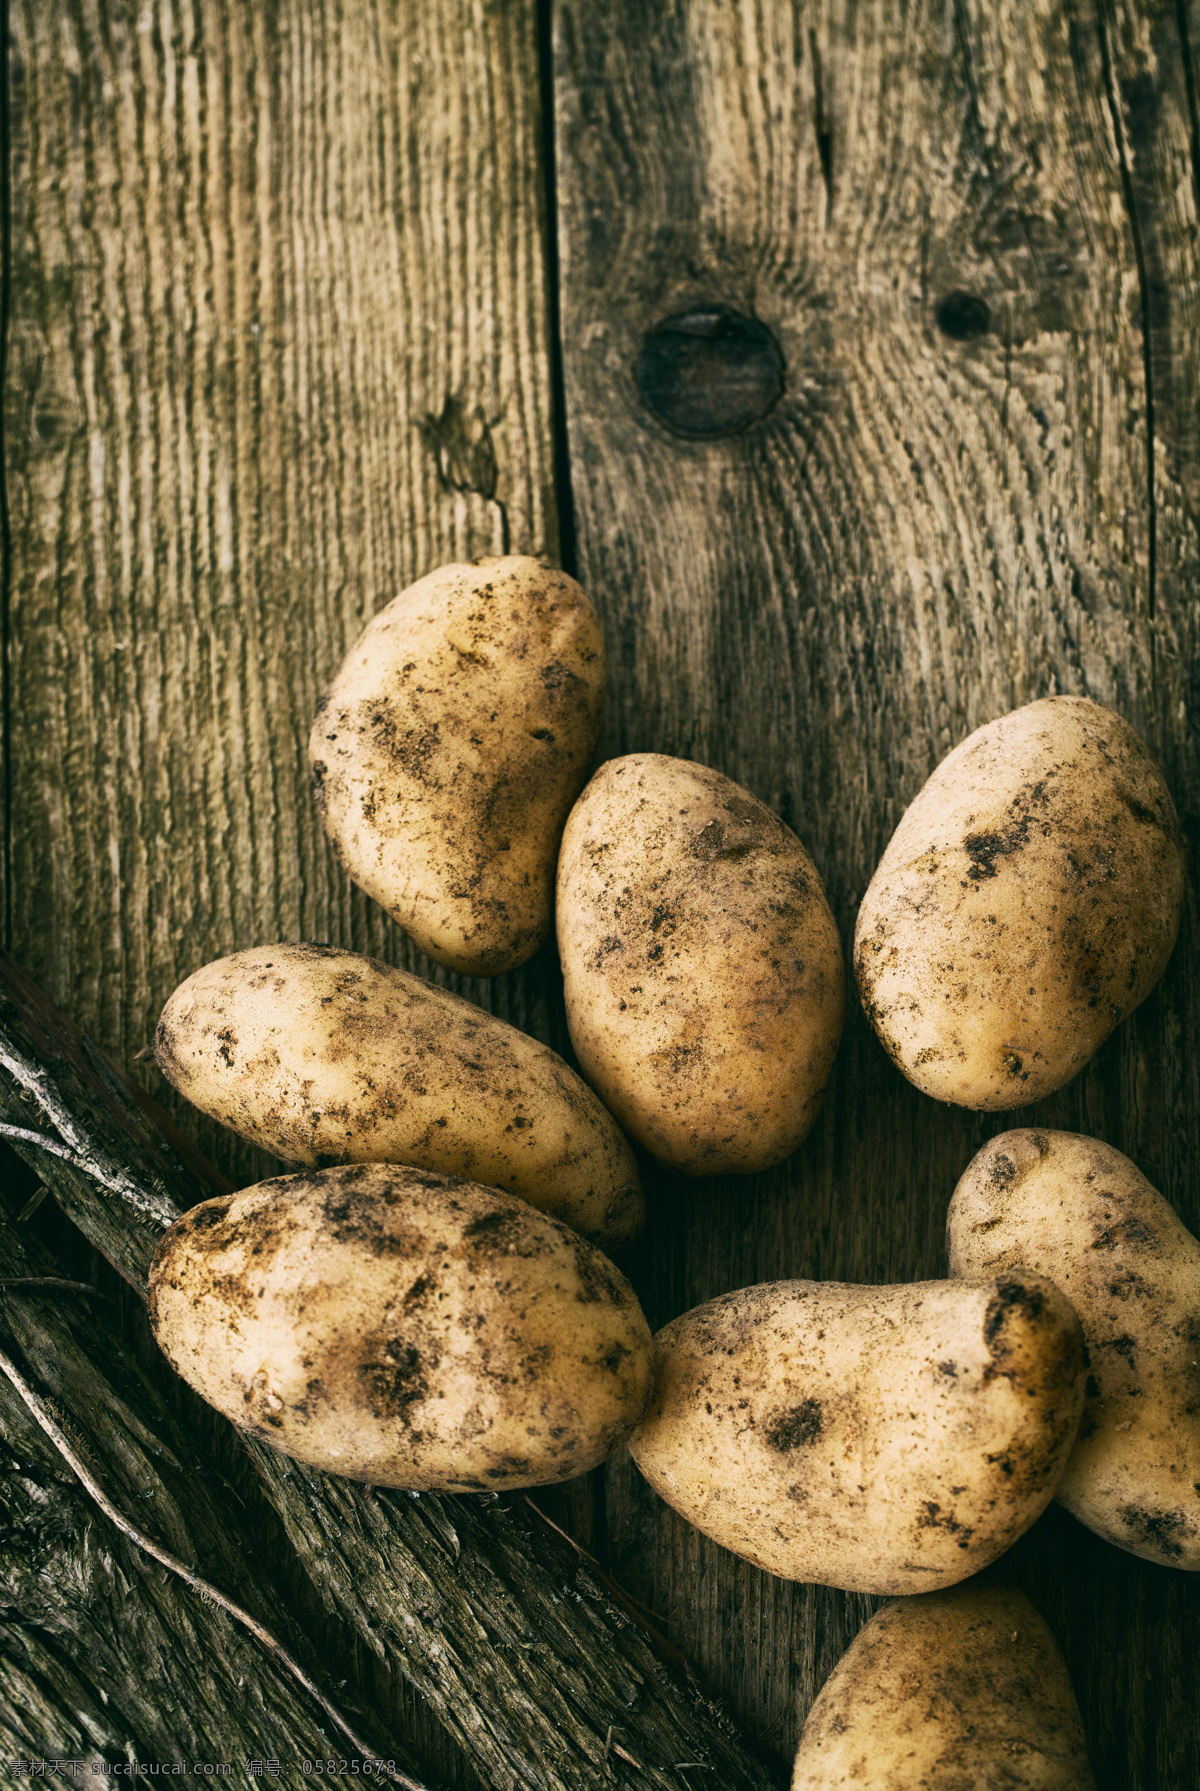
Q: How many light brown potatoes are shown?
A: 8